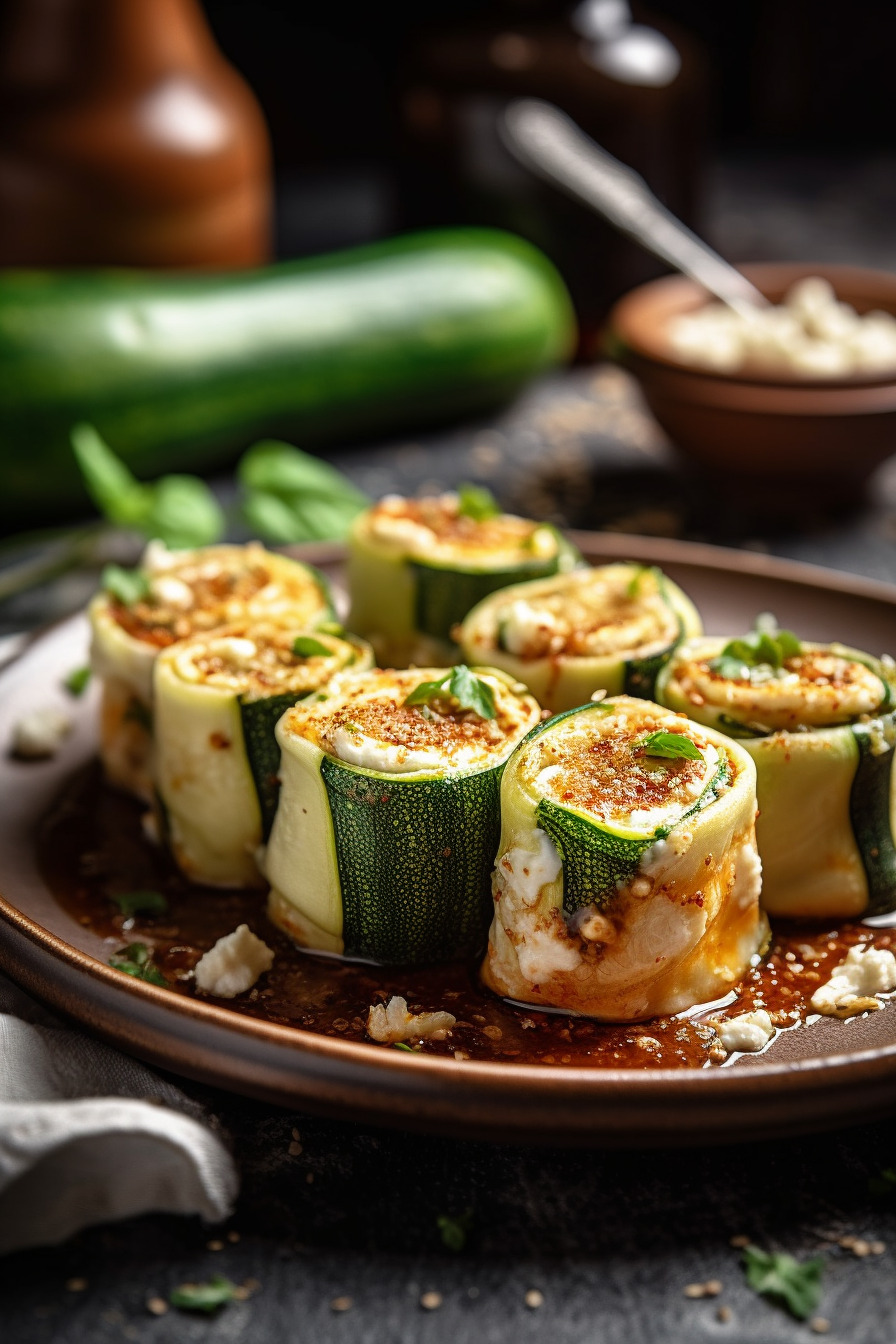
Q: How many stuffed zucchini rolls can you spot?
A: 7